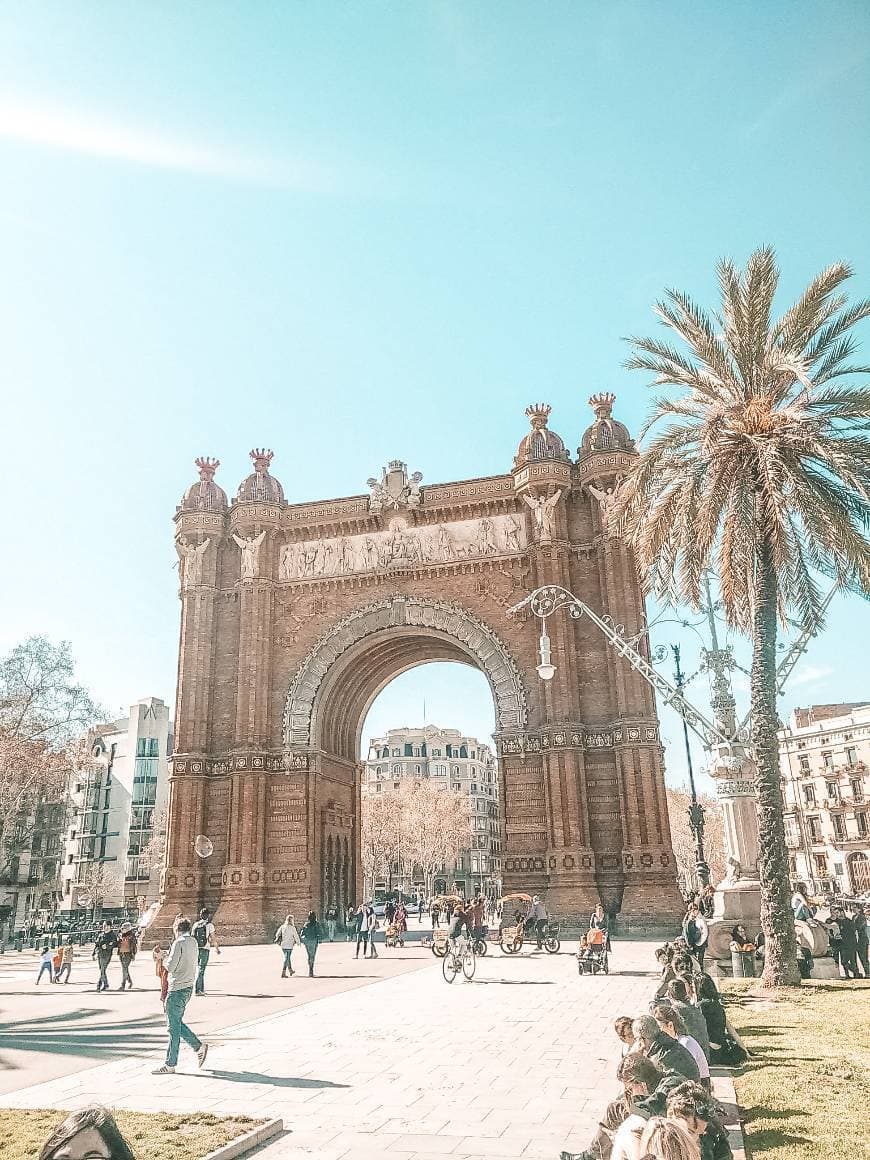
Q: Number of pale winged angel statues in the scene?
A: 4